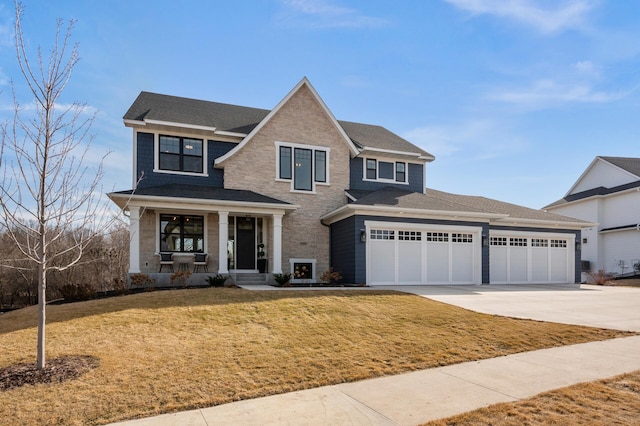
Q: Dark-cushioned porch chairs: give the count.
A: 2